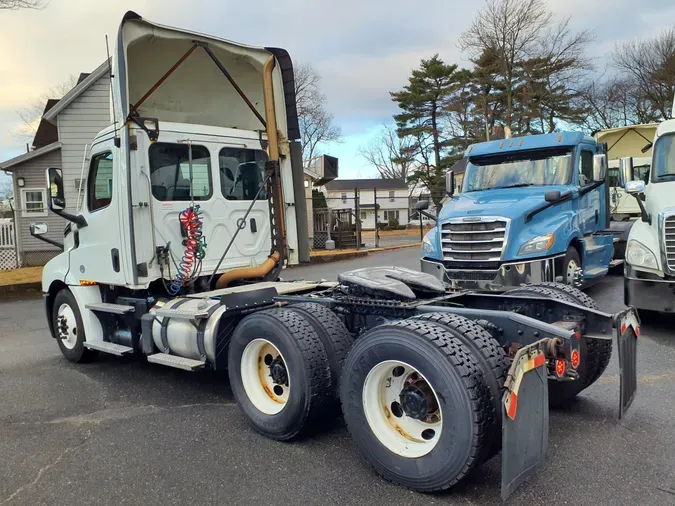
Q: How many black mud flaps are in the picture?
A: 2